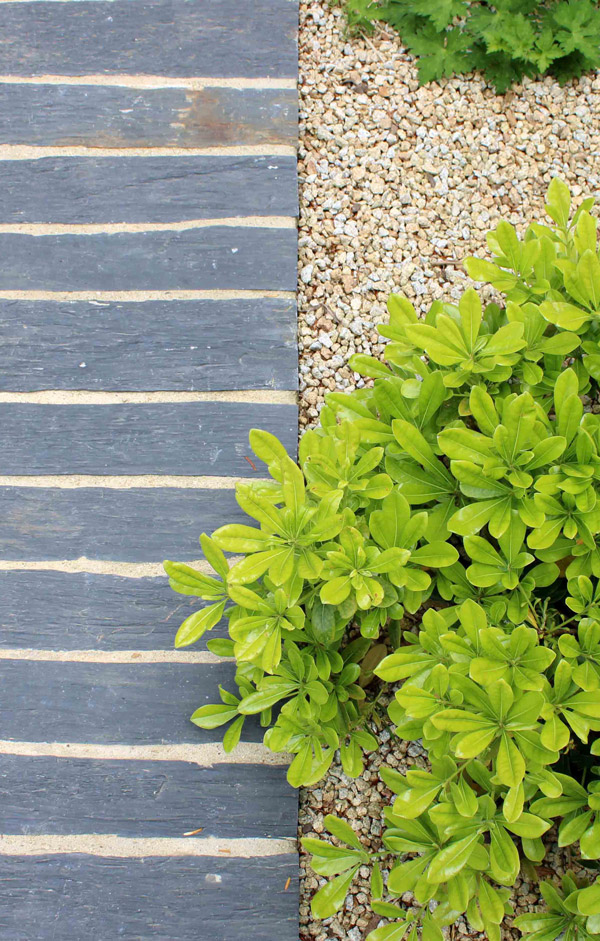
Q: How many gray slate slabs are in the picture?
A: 11